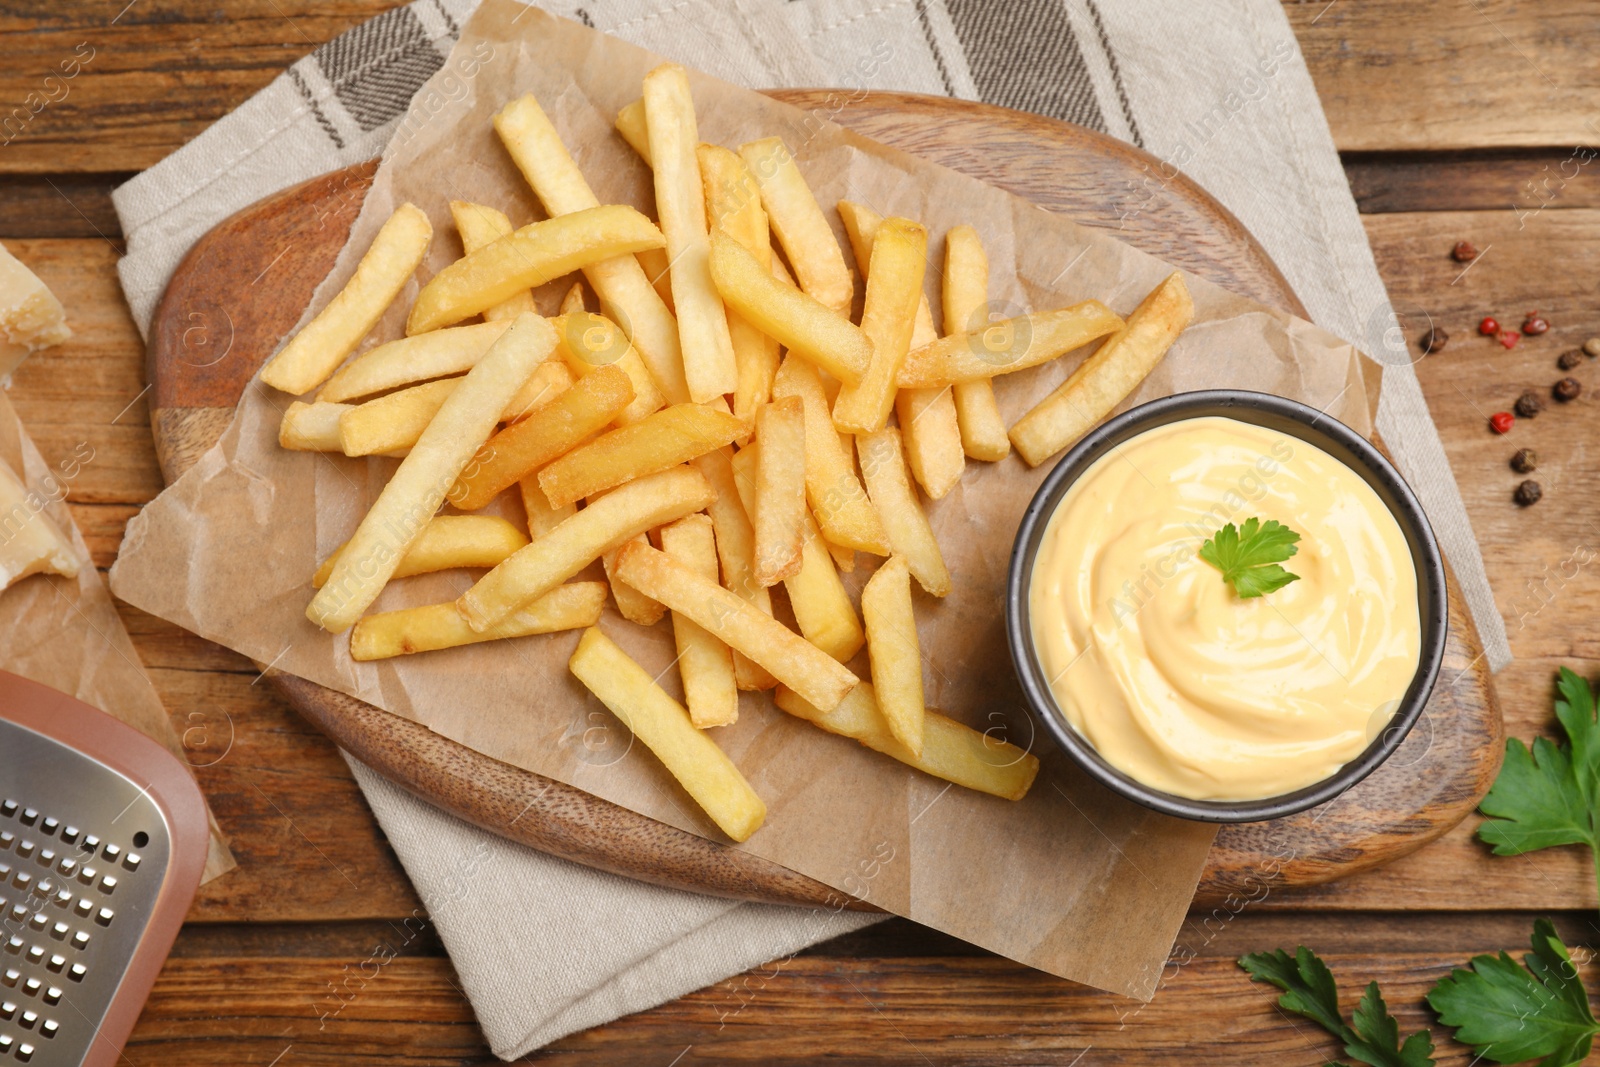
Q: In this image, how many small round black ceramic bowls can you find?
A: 1